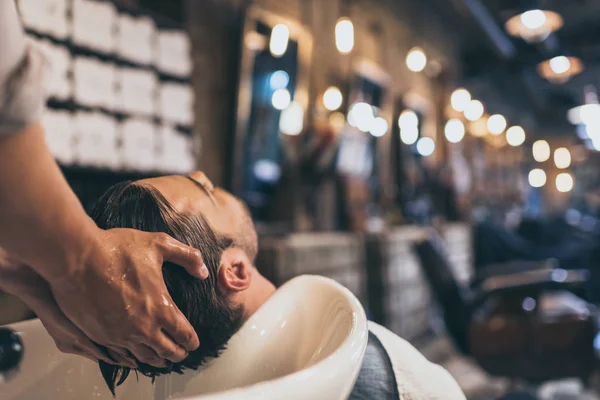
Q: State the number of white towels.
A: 13